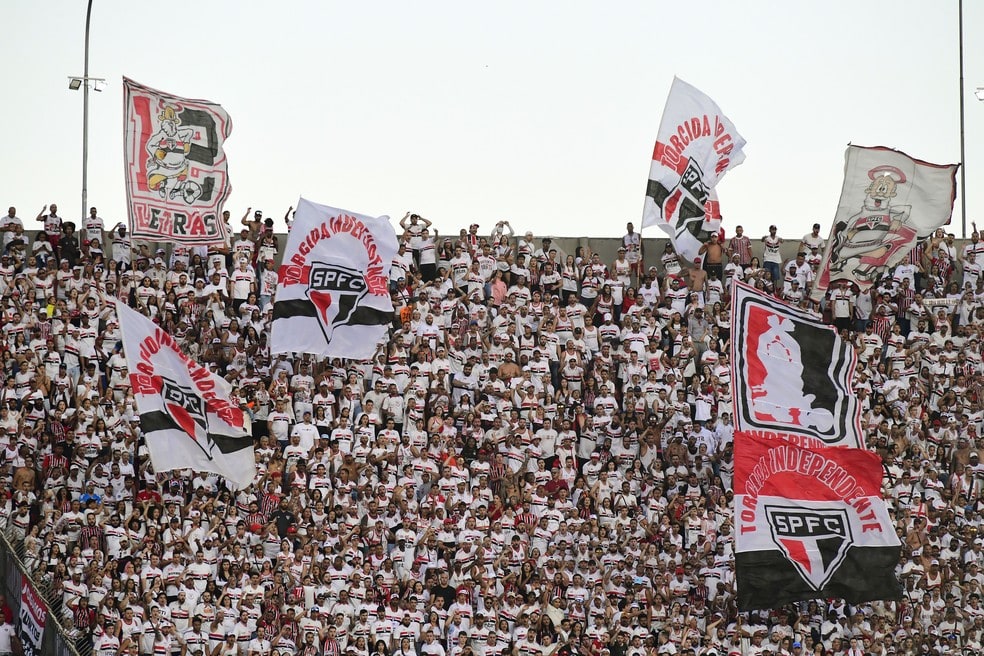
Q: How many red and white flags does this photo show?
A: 7